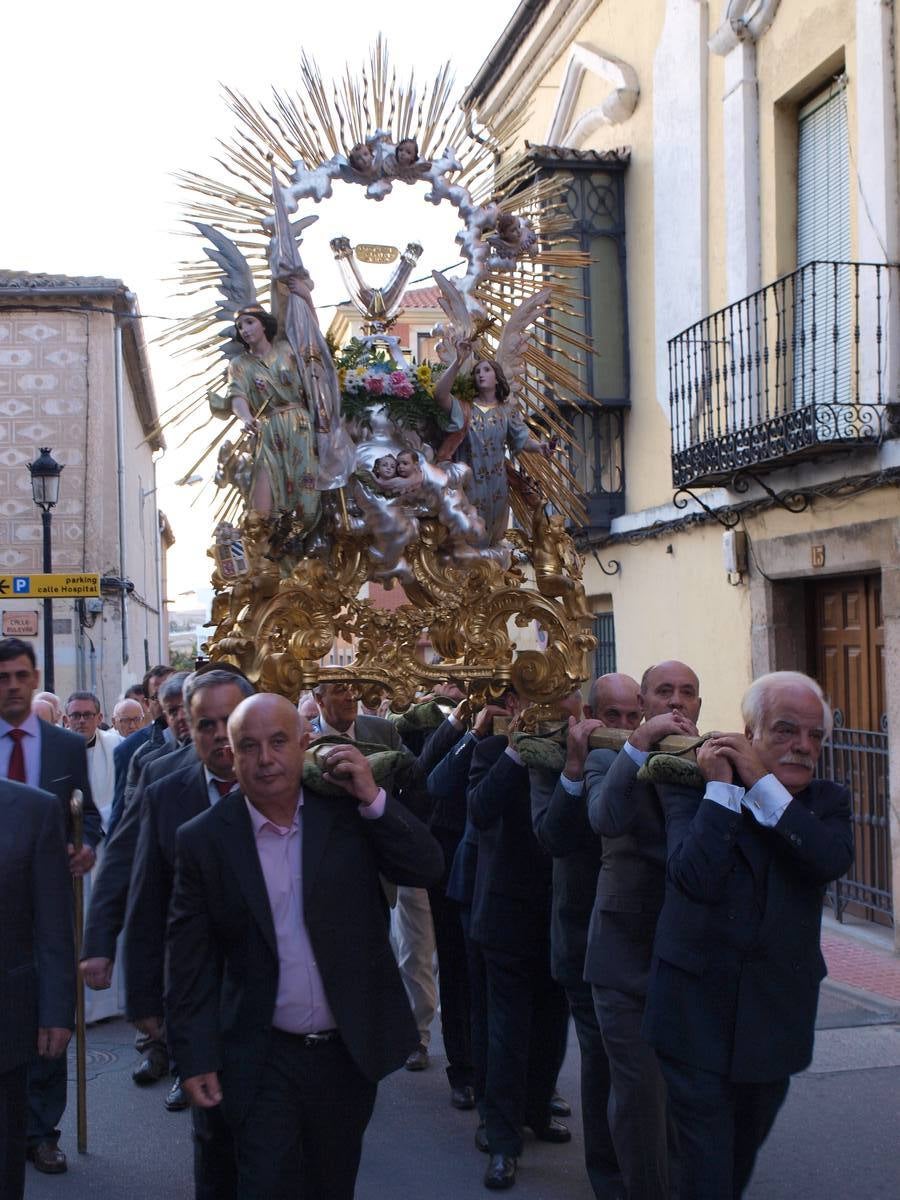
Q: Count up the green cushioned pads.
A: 4